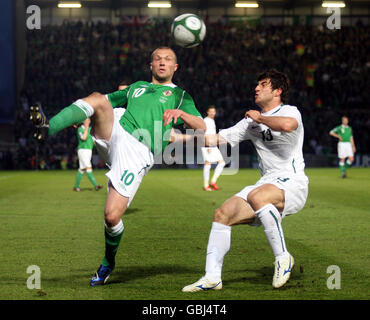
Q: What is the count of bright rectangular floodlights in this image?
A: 4